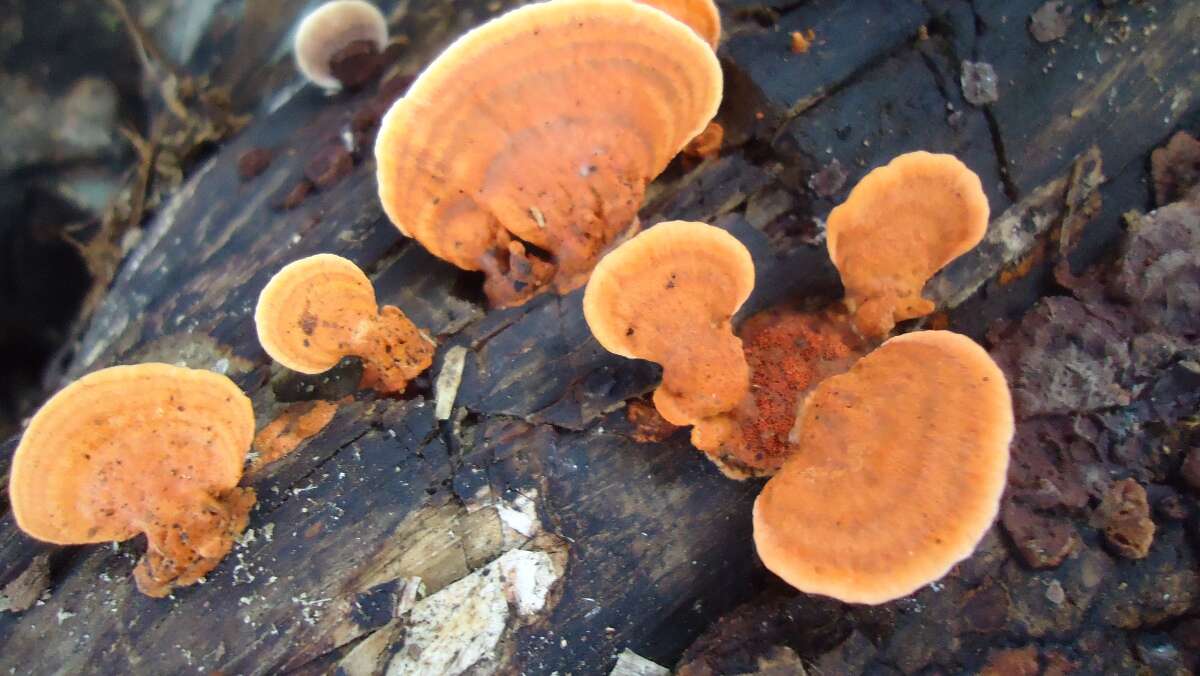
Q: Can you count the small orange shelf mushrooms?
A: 5